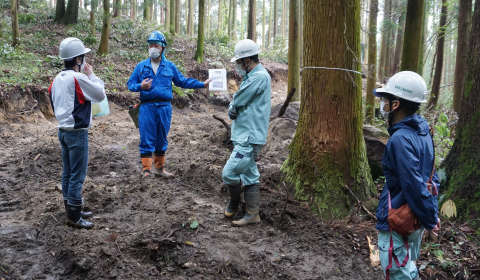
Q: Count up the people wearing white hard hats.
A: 3